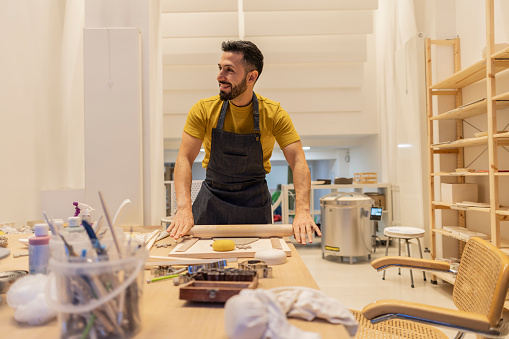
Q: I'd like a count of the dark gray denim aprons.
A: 1